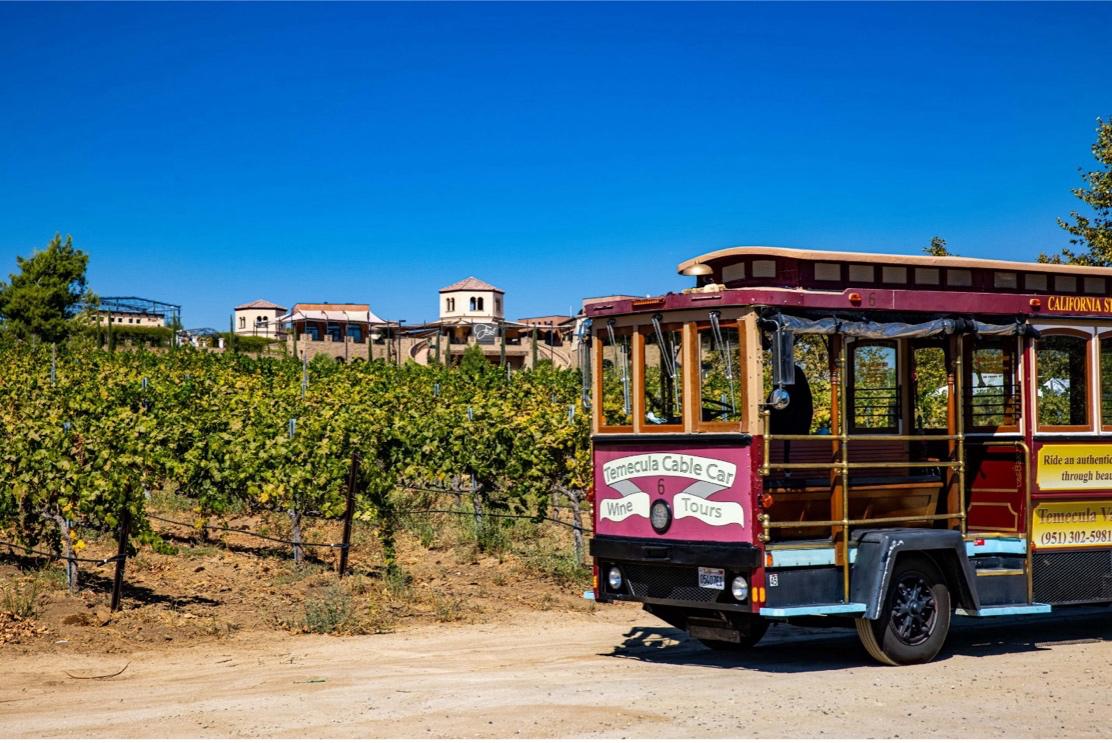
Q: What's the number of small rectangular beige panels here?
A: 11